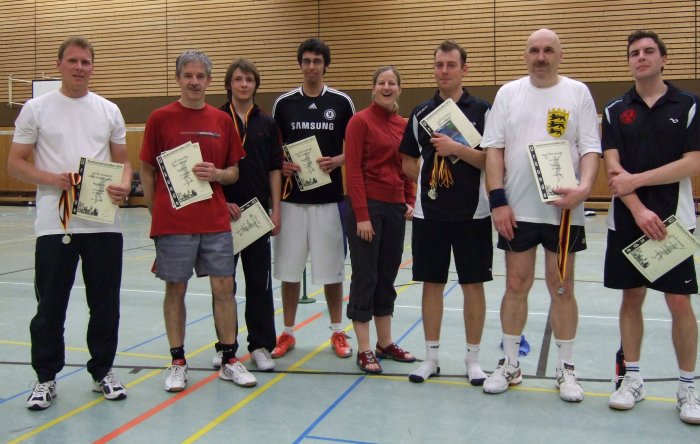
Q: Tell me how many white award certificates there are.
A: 7